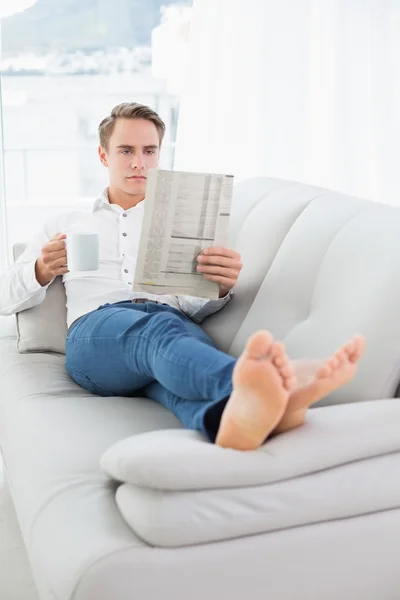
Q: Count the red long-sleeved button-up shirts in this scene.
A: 0